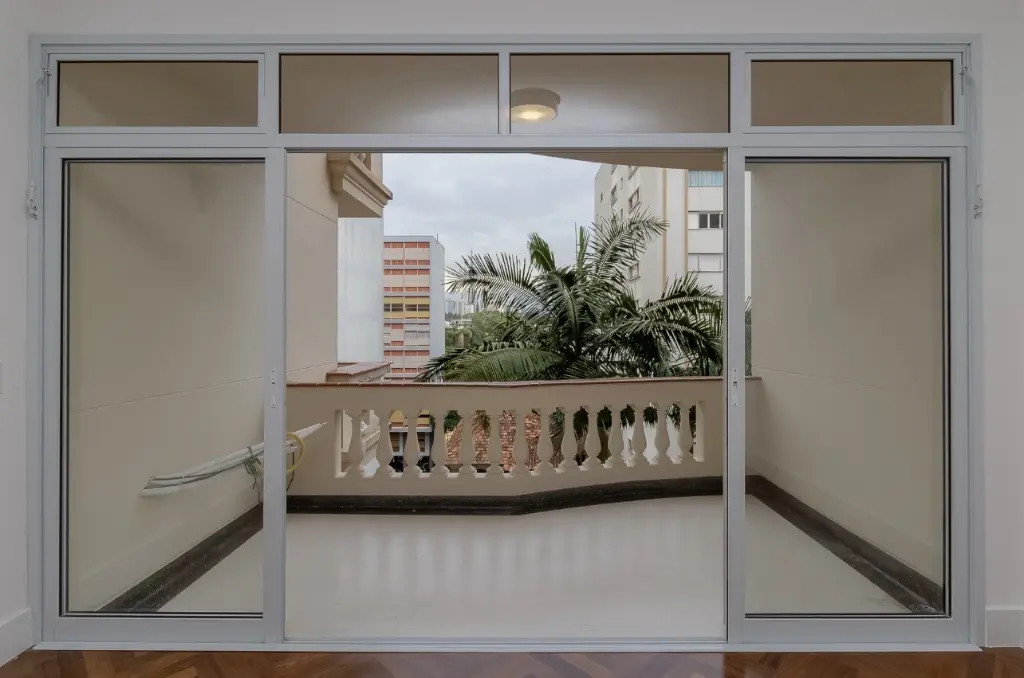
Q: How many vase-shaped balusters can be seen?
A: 14